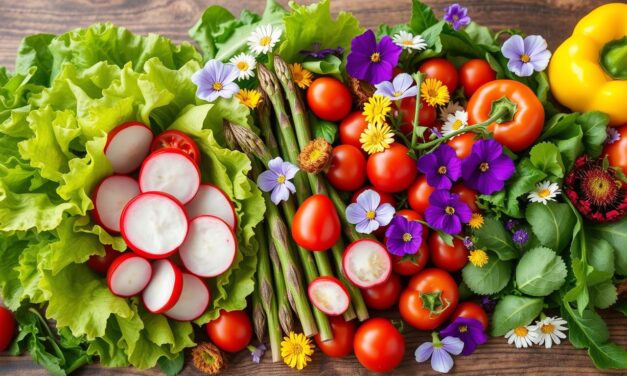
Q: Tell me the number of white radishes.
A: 11